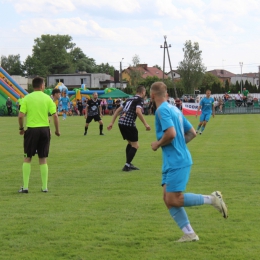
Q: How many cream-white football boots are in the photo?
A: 2